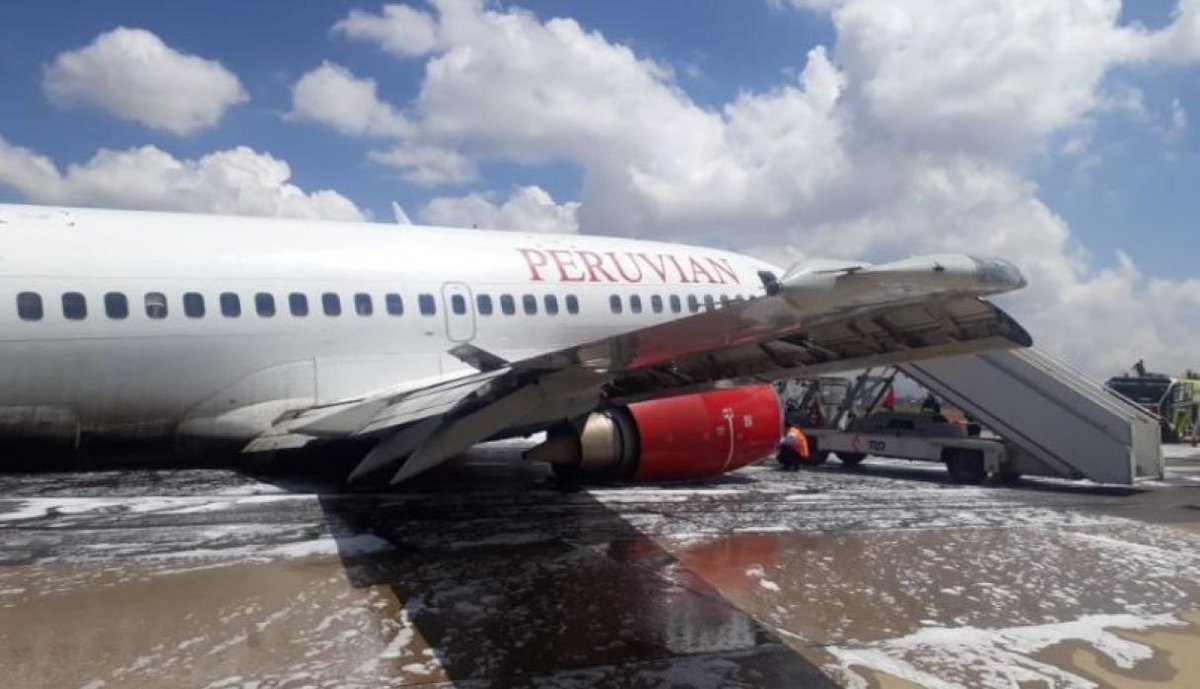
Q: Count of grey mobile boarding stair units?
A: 1